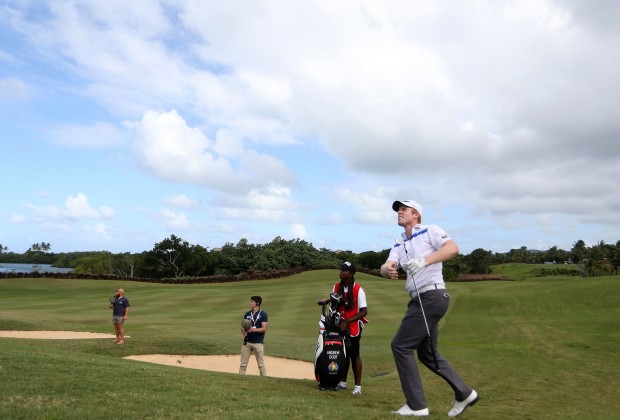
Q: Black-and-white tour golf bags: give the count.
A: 1